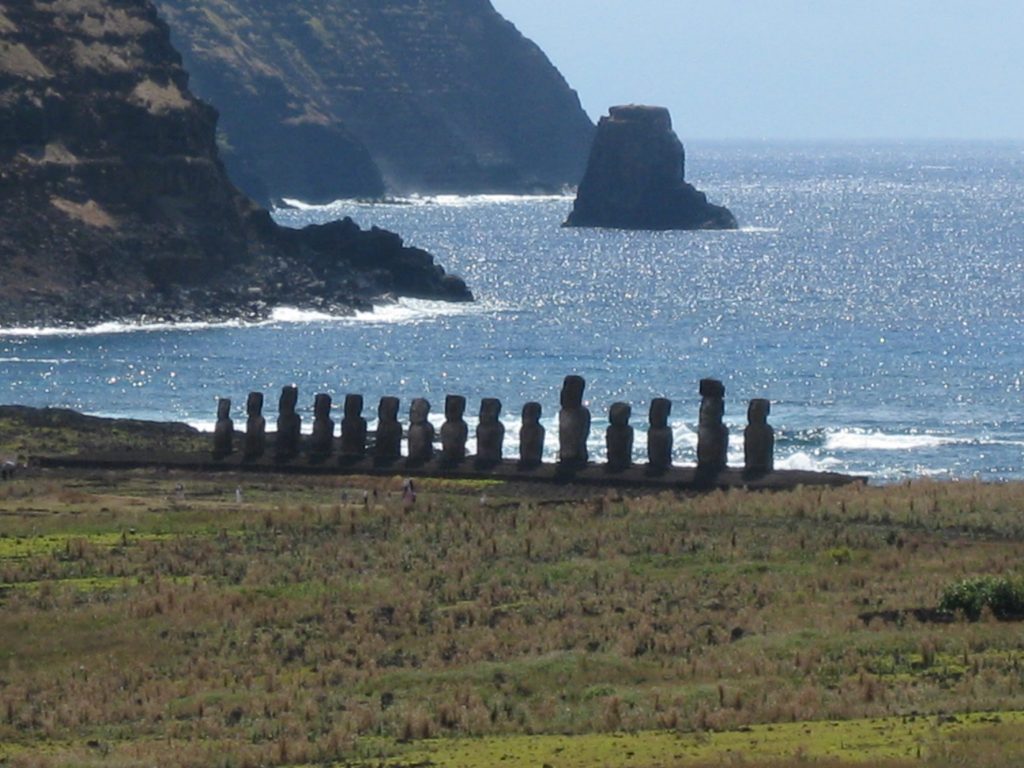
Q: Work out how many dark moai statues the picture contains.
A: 15